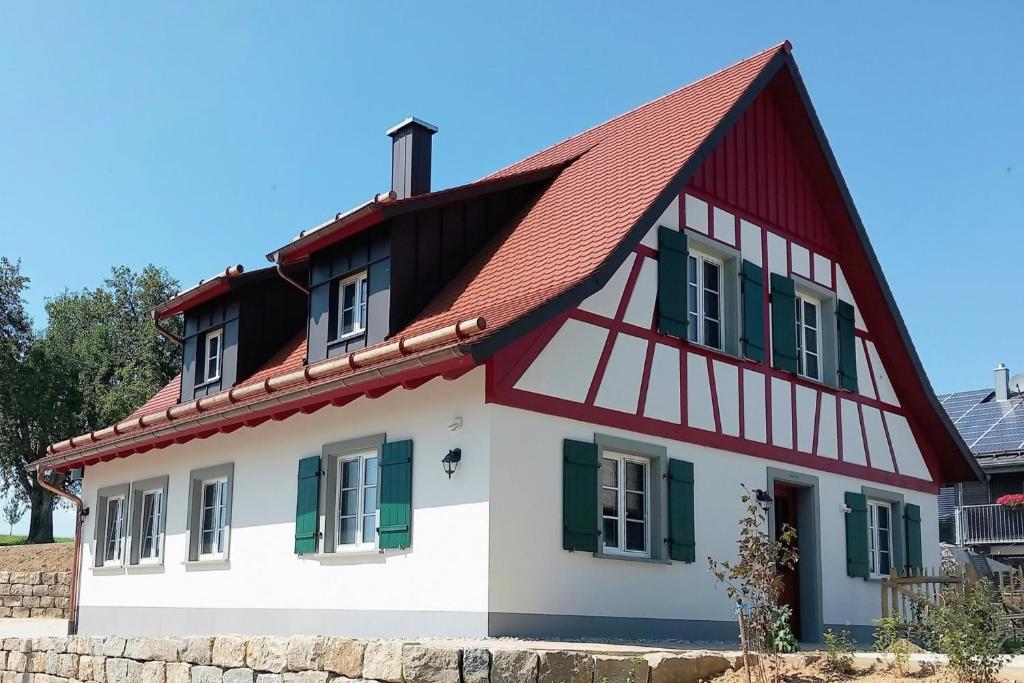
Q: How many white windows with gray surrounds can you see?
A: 8